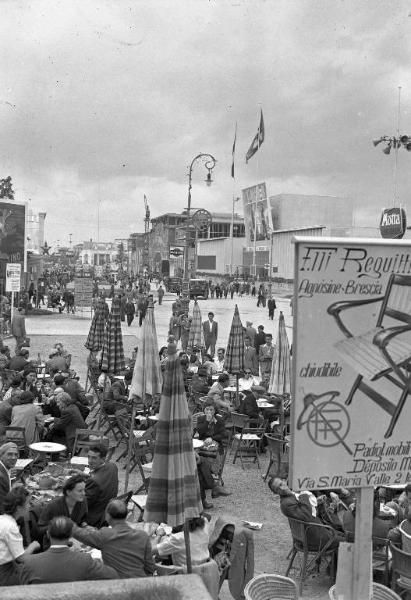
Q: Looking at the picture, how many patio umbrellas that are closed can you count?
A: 7